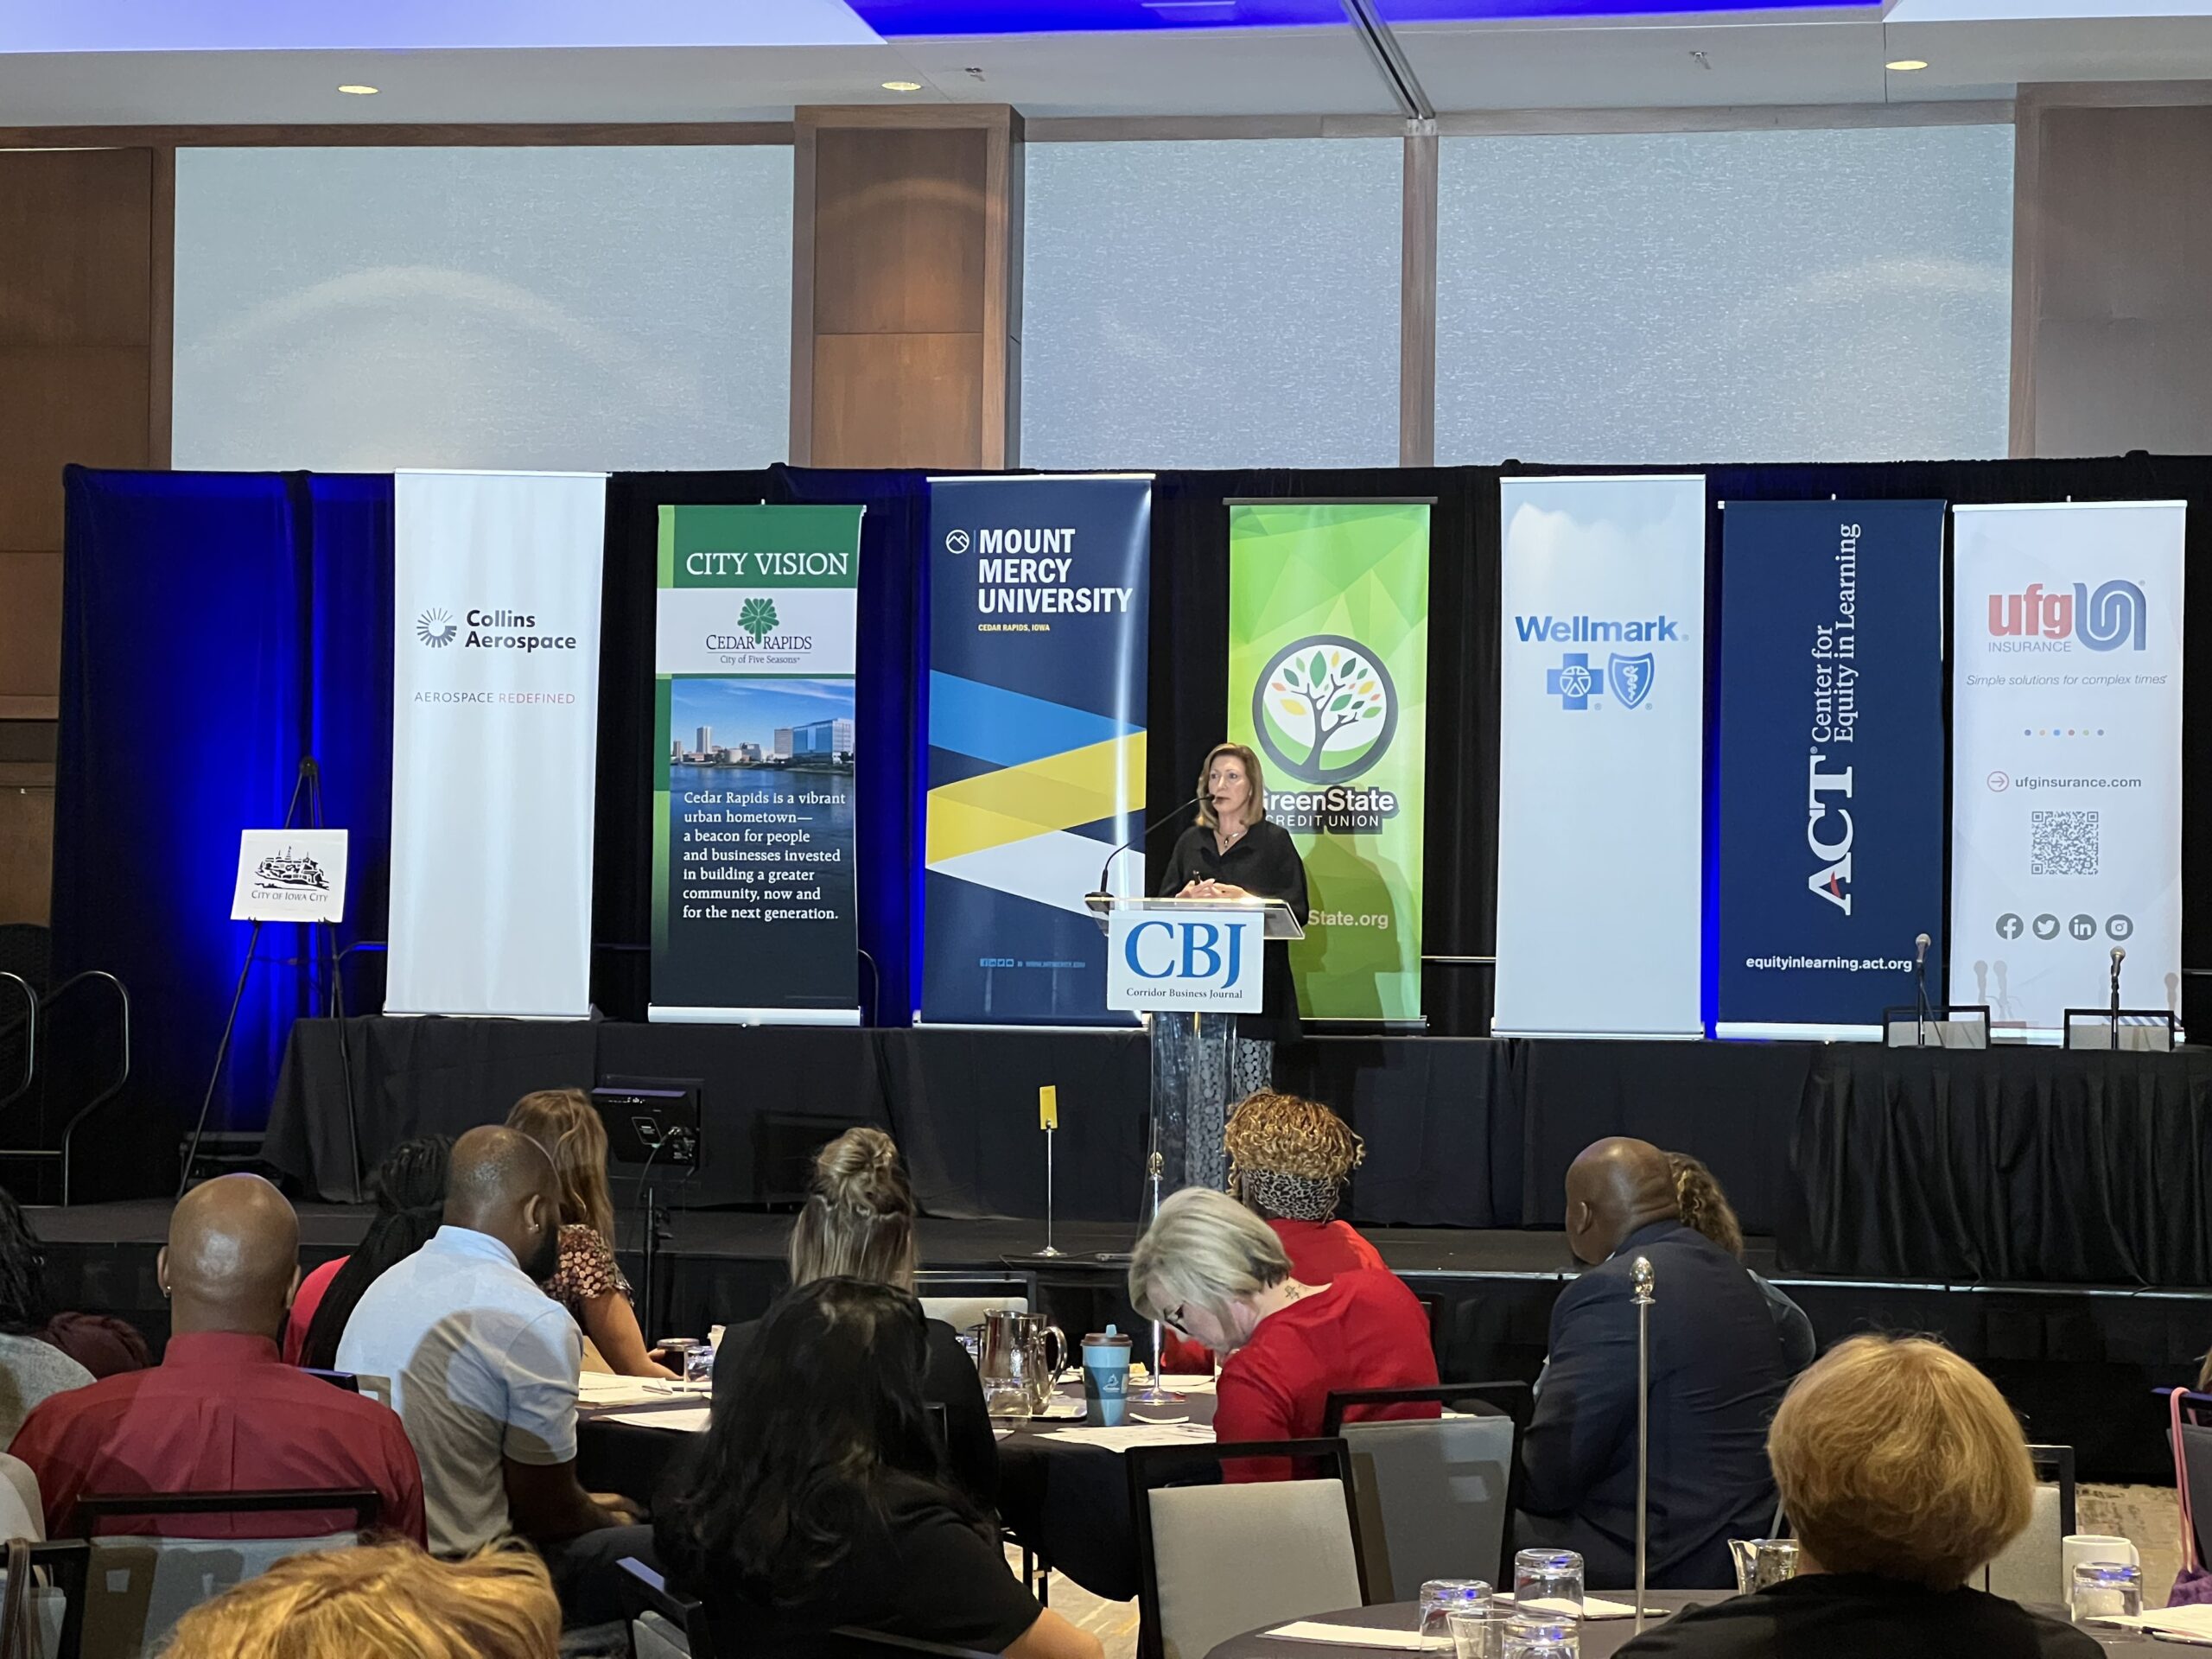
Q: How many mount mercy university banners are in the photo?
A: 1